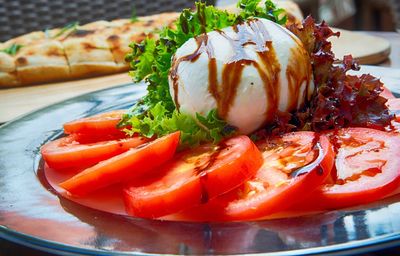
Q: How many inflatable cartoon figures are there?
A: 0